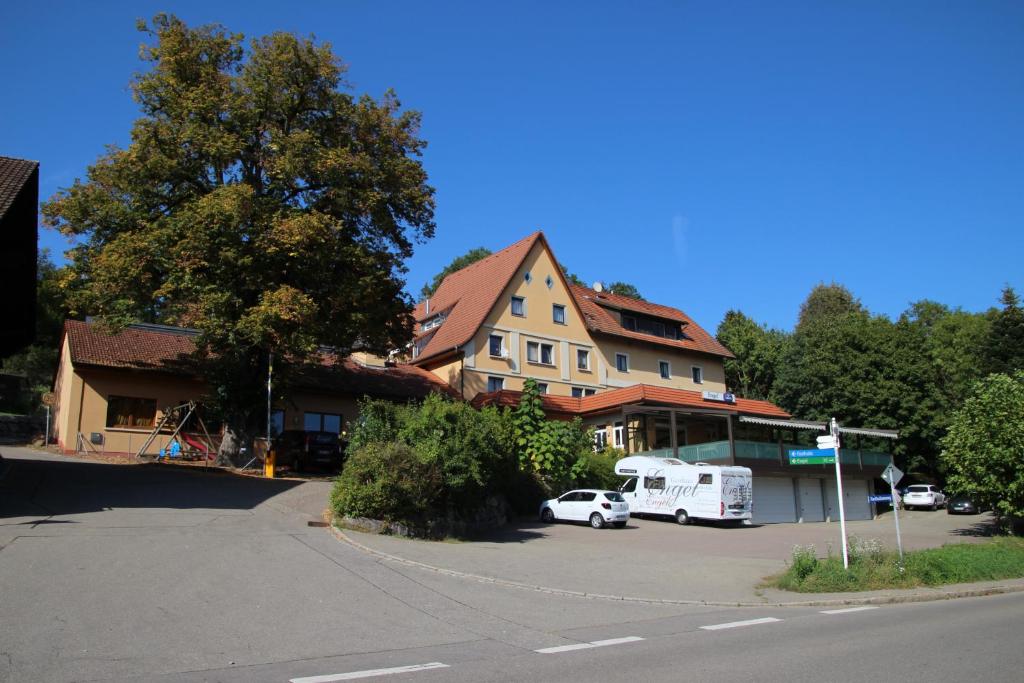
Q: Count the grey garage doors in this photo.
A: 3